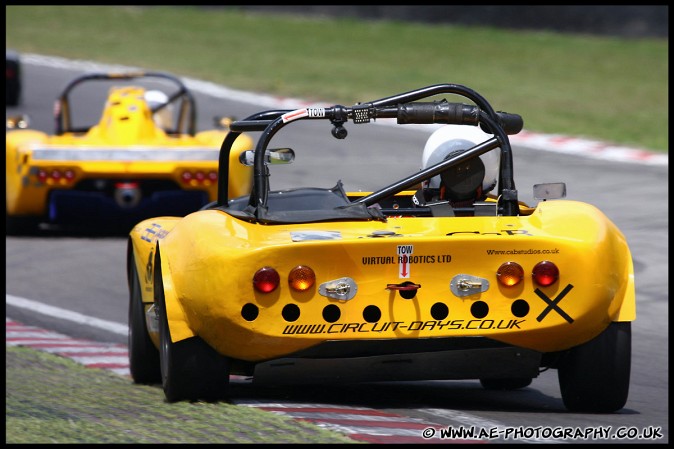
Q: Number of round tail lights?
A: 10